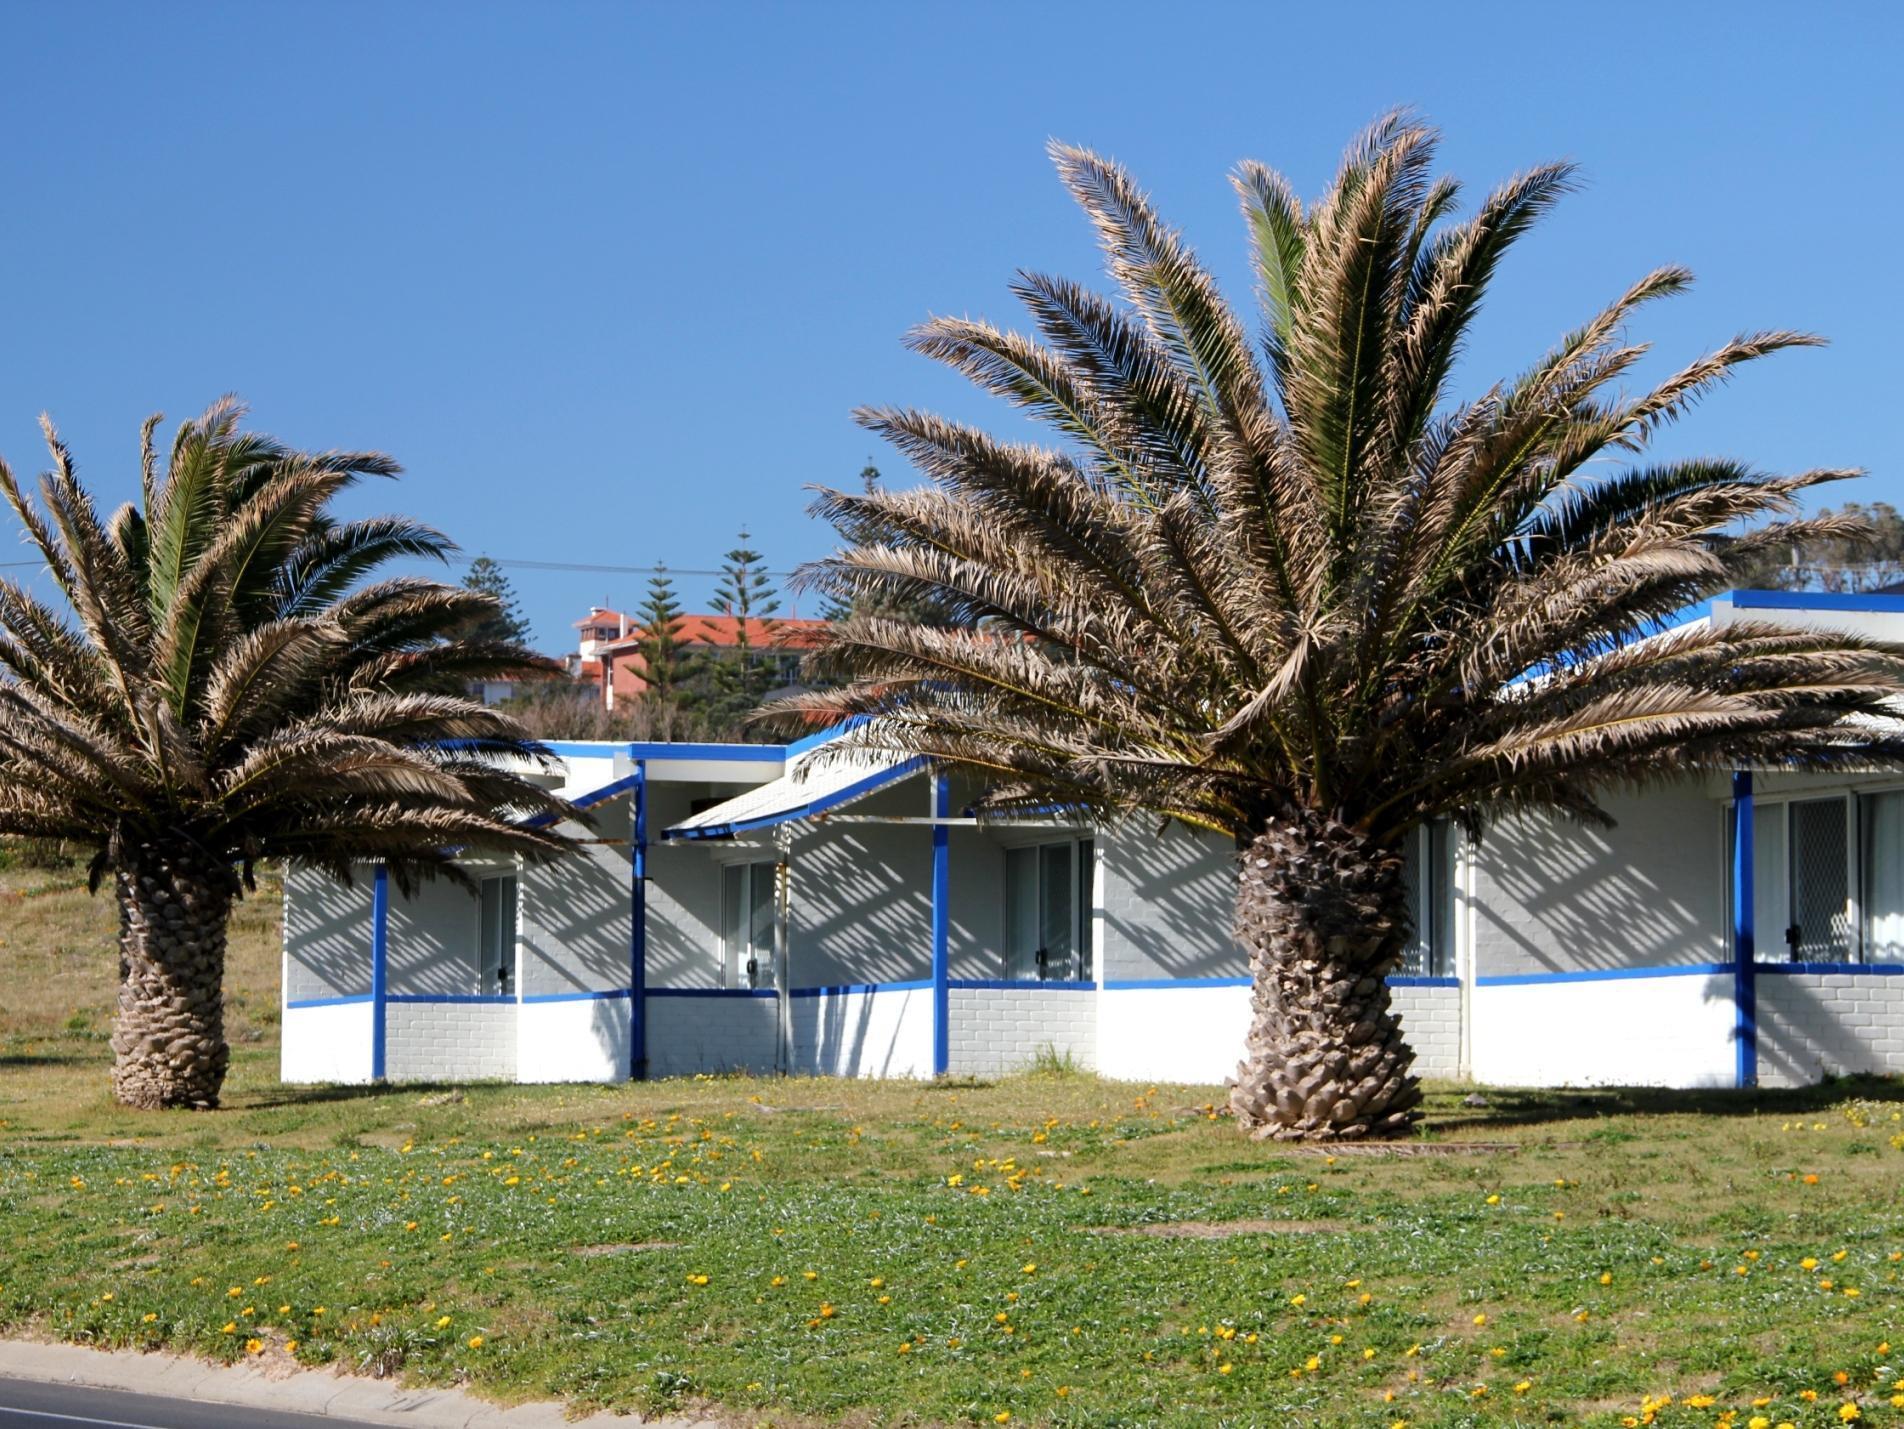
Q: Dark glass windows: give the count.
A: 5